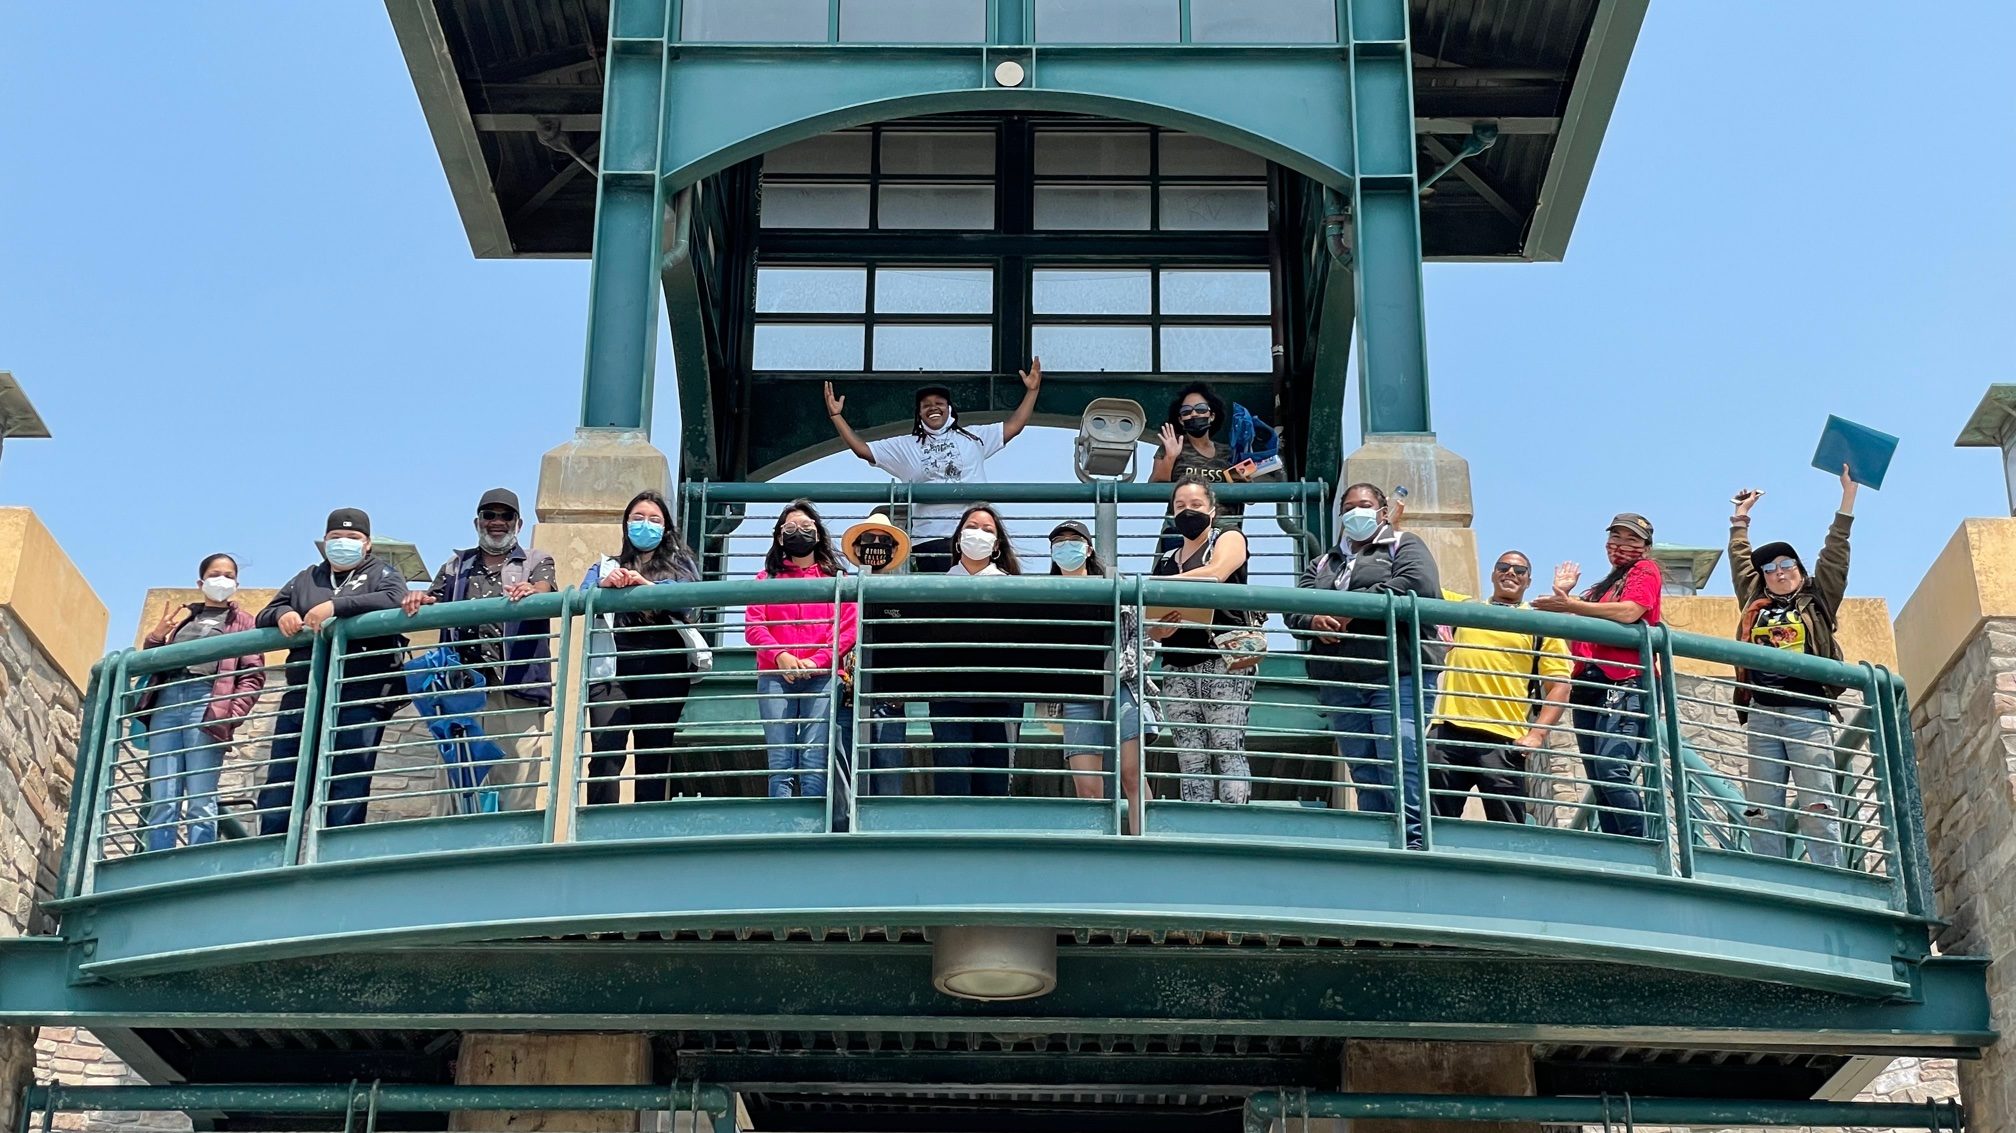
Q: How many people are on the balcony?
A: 15